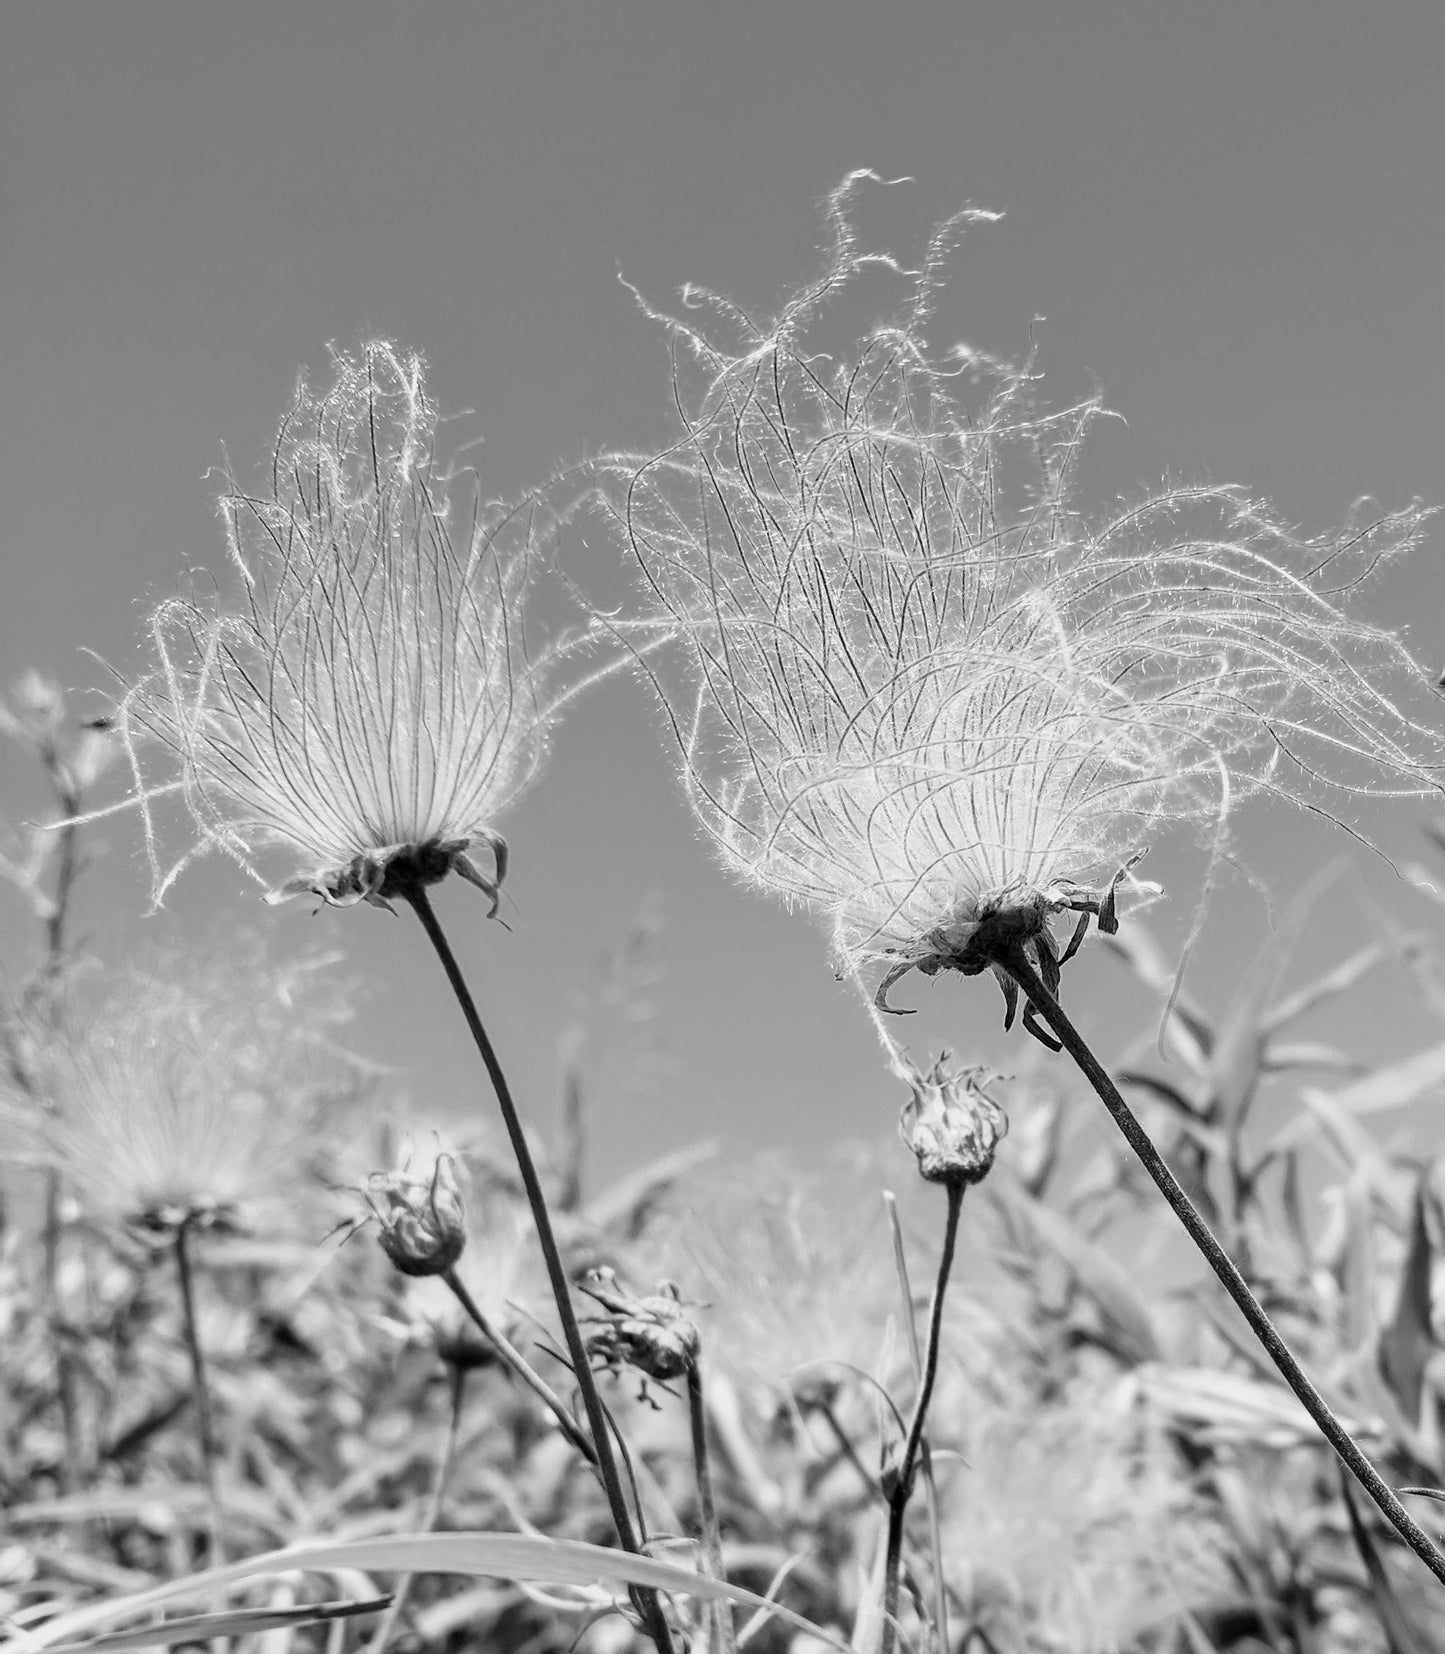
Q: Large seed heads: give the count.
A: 2